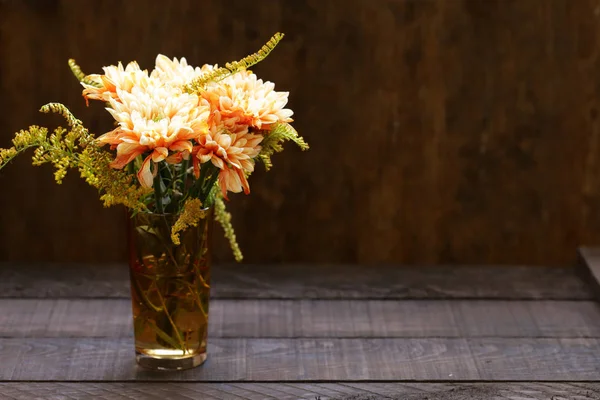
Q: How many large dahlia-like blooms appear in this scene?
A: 5